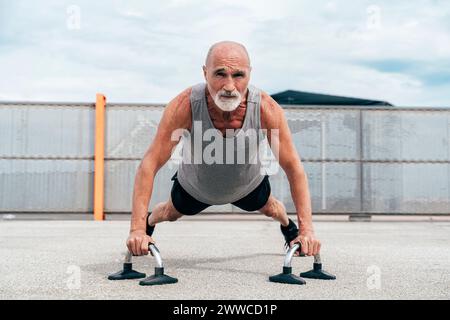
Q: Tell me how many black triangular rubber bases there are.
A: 4